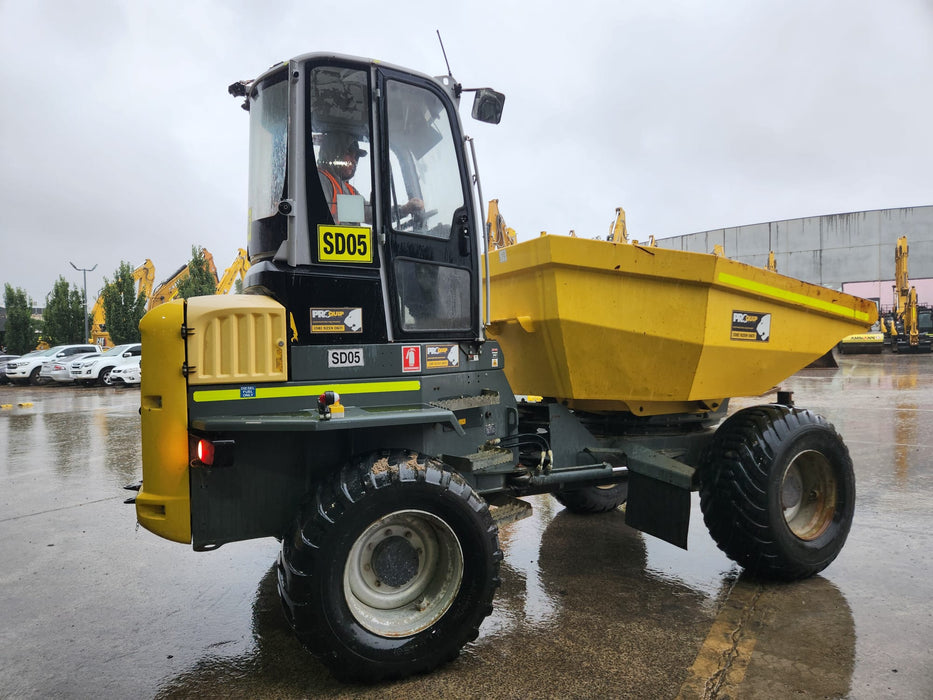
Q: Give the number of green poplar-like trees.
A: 4